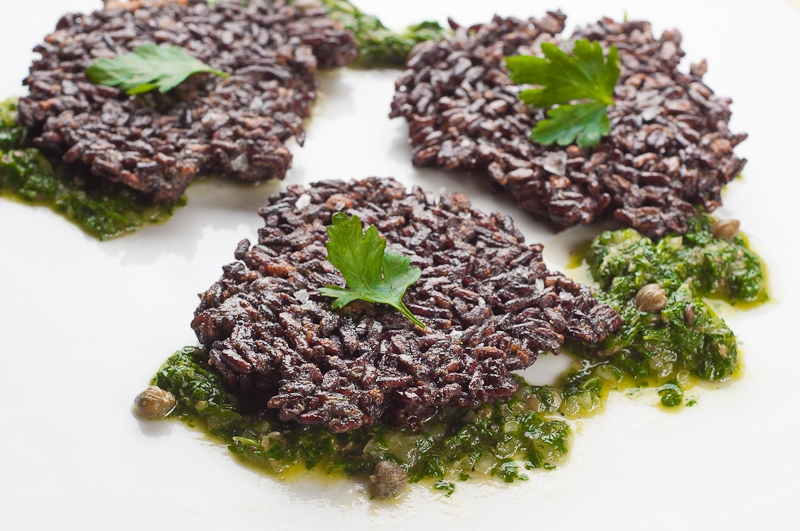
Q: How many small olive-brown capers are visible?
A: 4